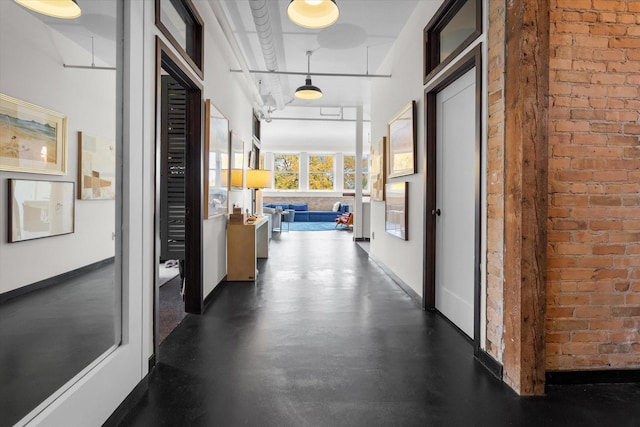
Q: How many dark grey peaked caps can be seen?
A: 0